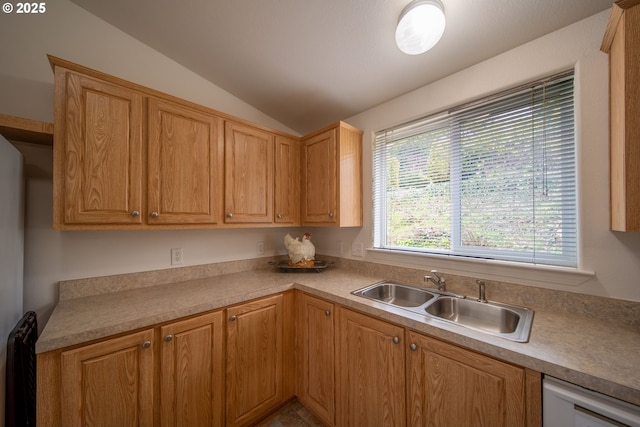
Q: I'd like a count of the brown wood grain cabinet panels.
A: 11